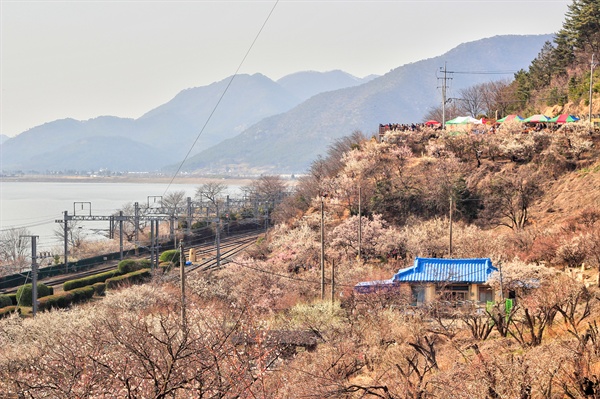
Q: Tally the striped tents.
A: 4